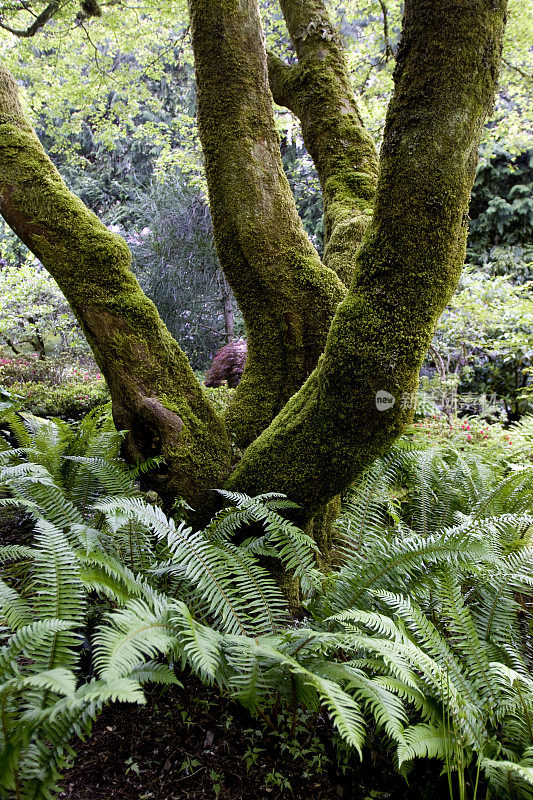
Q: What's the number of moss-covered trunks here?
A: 4